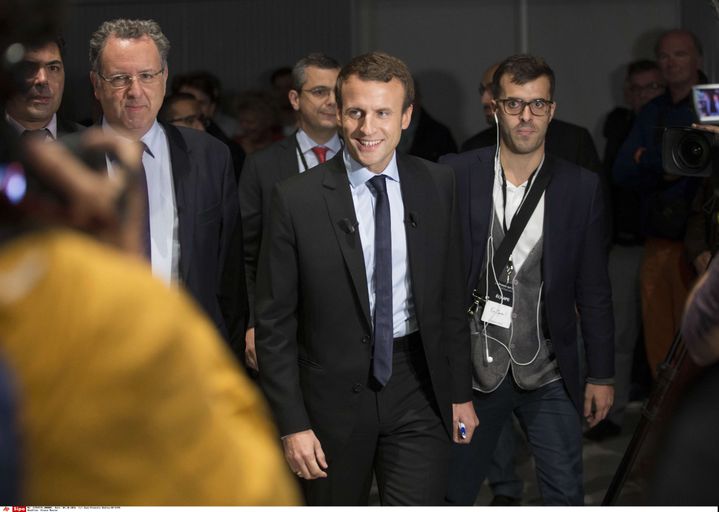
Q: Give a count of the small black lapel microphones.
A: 2